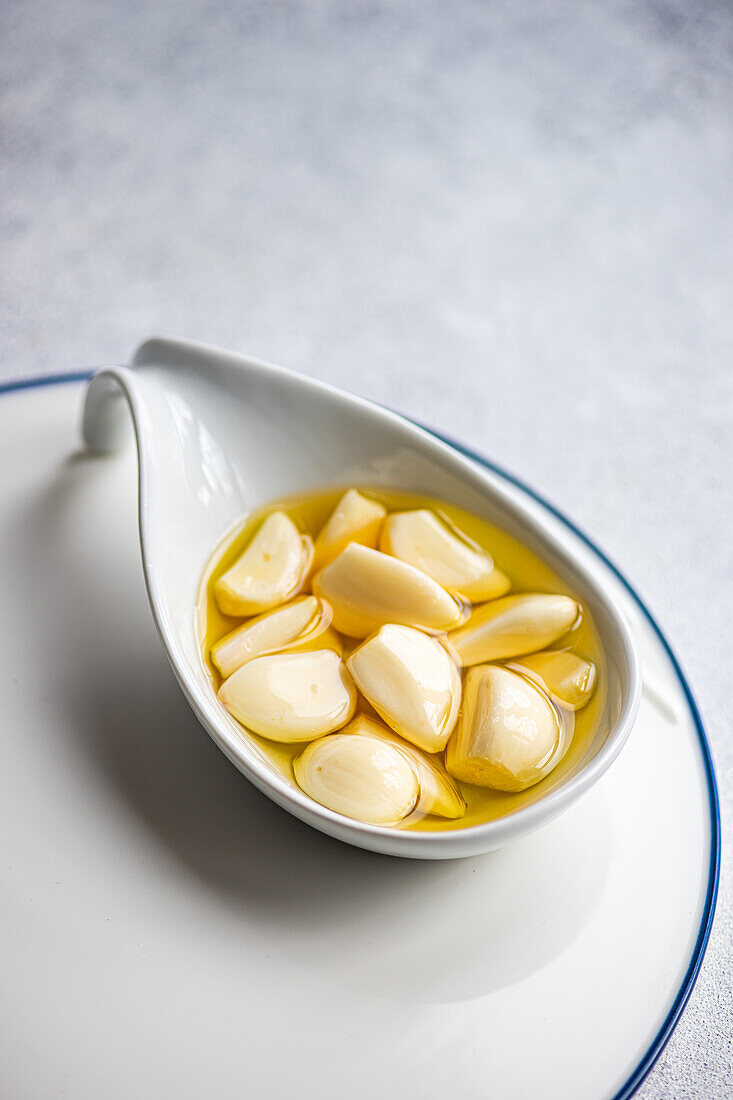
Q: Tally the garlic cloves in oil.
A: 12